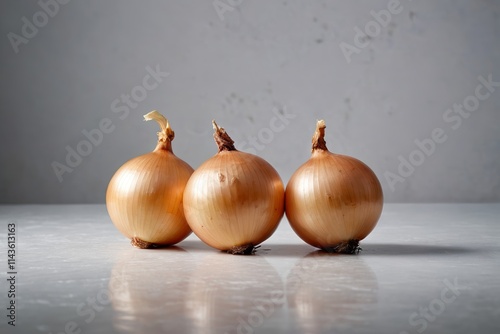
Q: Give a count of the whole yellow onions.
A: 3